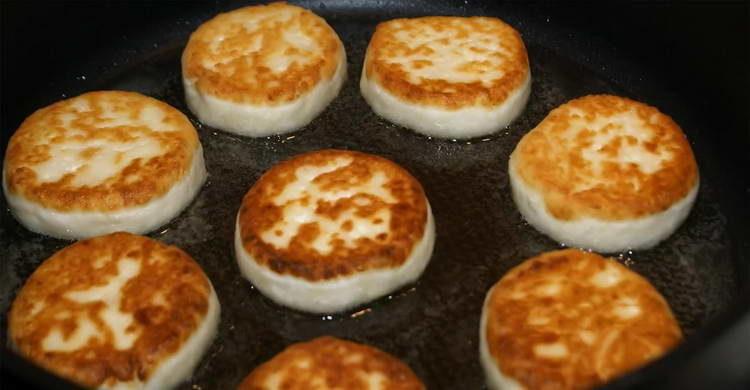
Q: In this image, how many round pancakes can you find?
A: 8